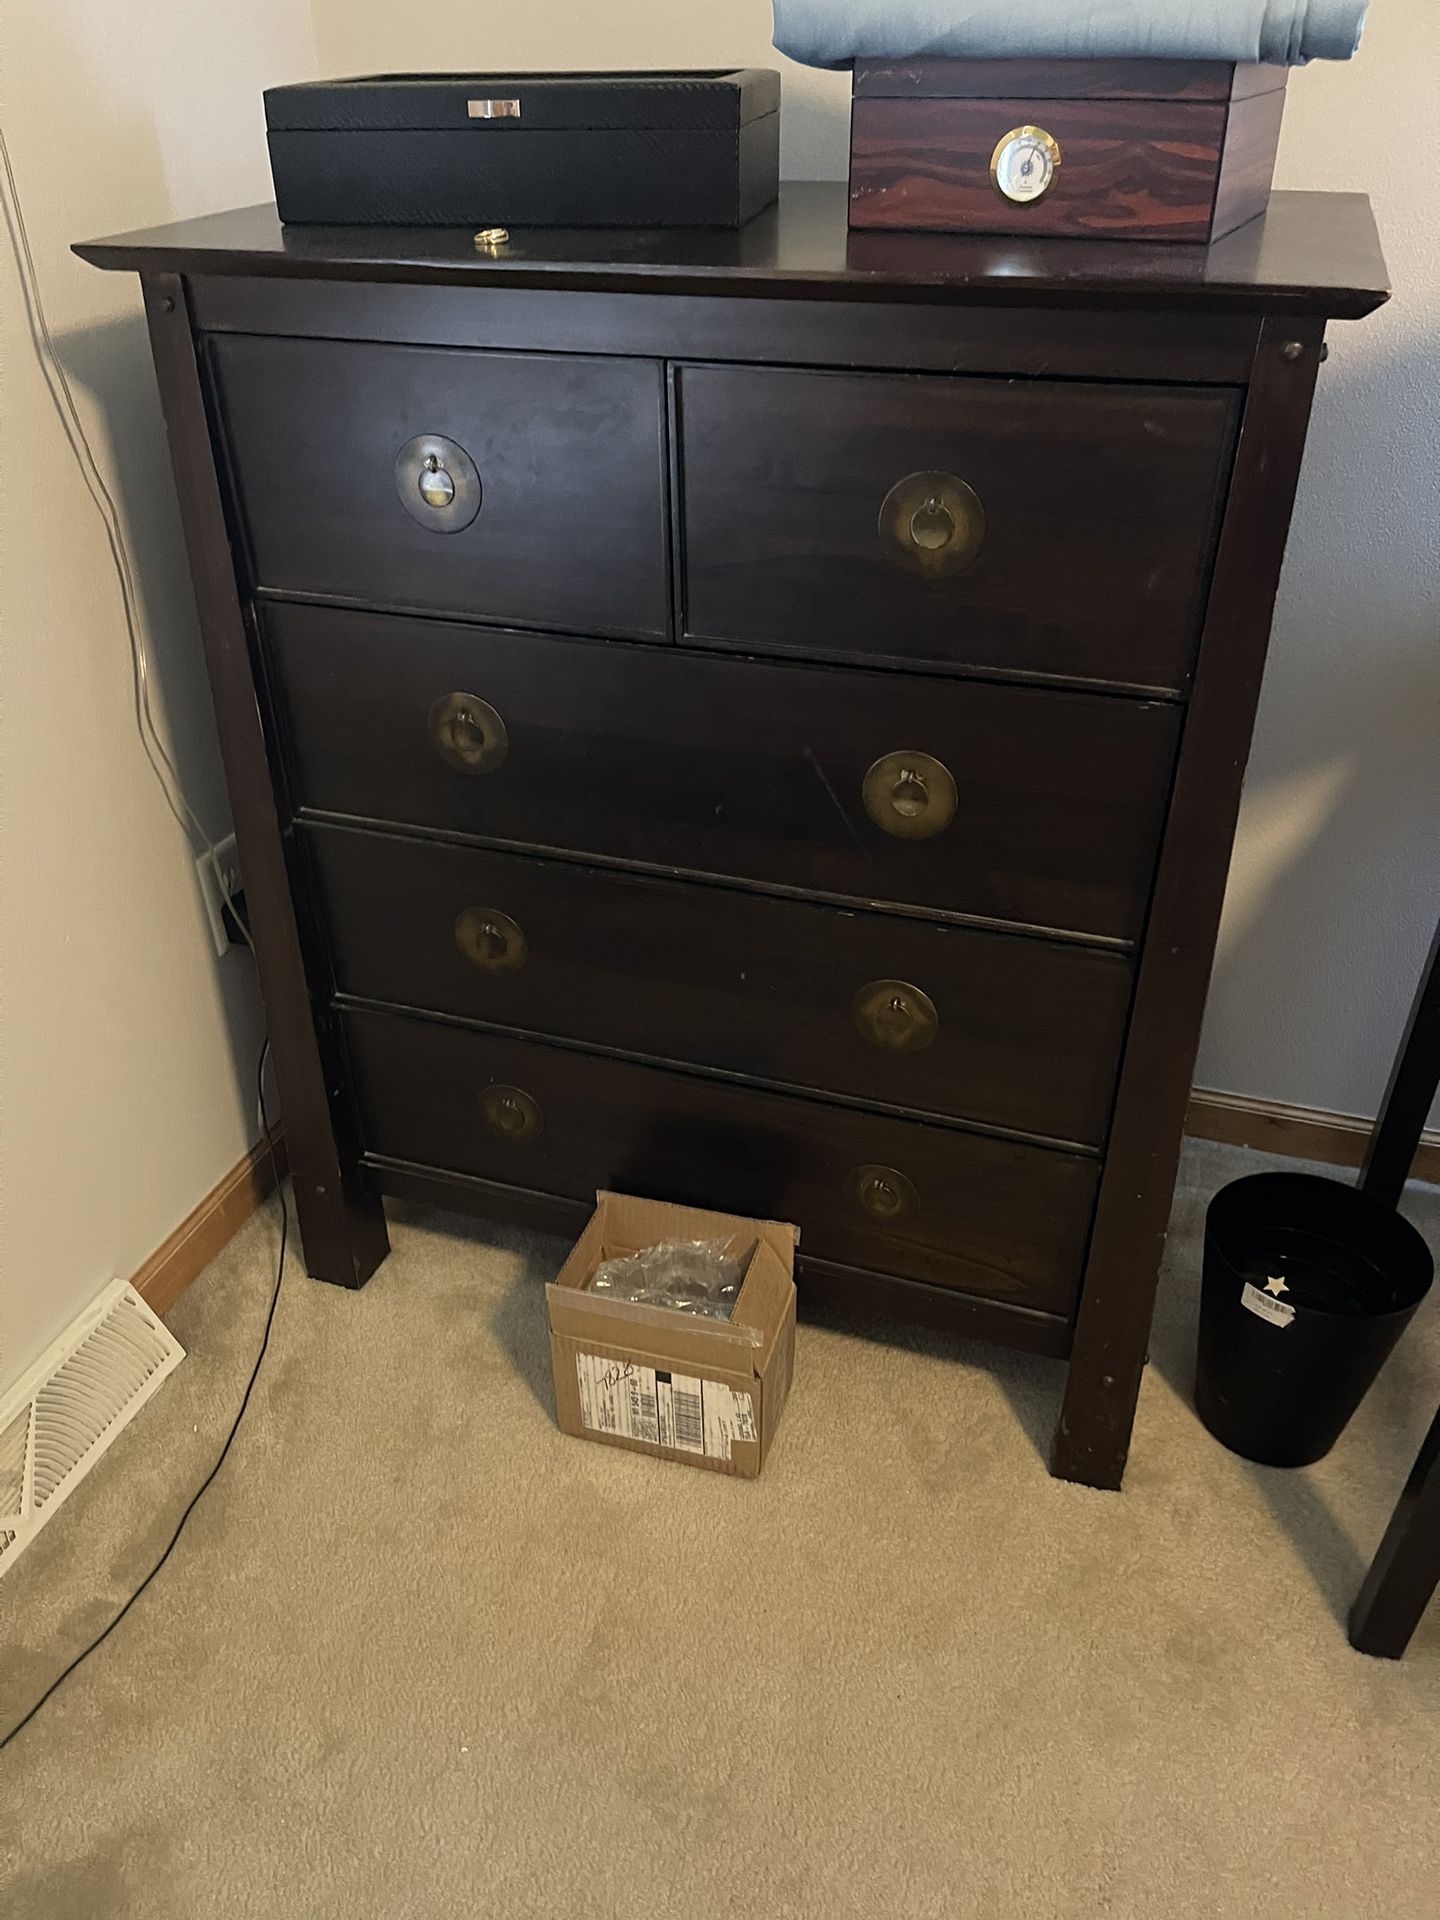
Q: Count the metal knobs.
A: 8